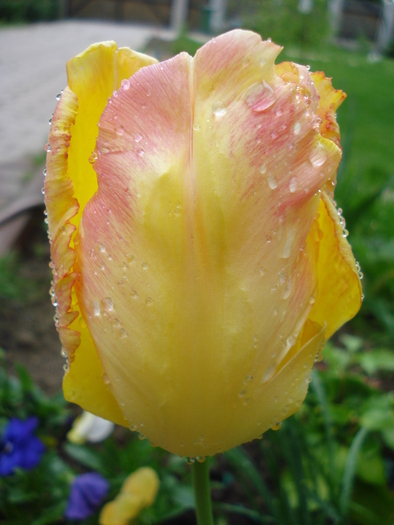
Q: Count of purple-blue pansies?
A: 2